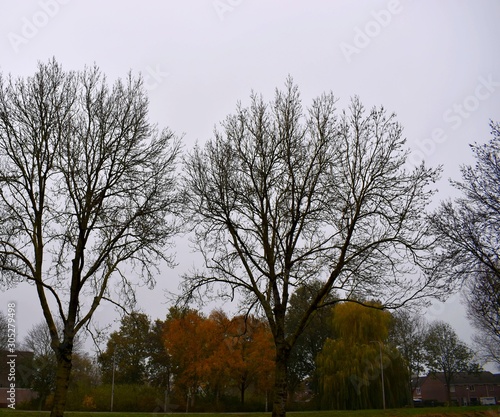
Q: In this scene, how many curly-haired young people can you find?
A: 0